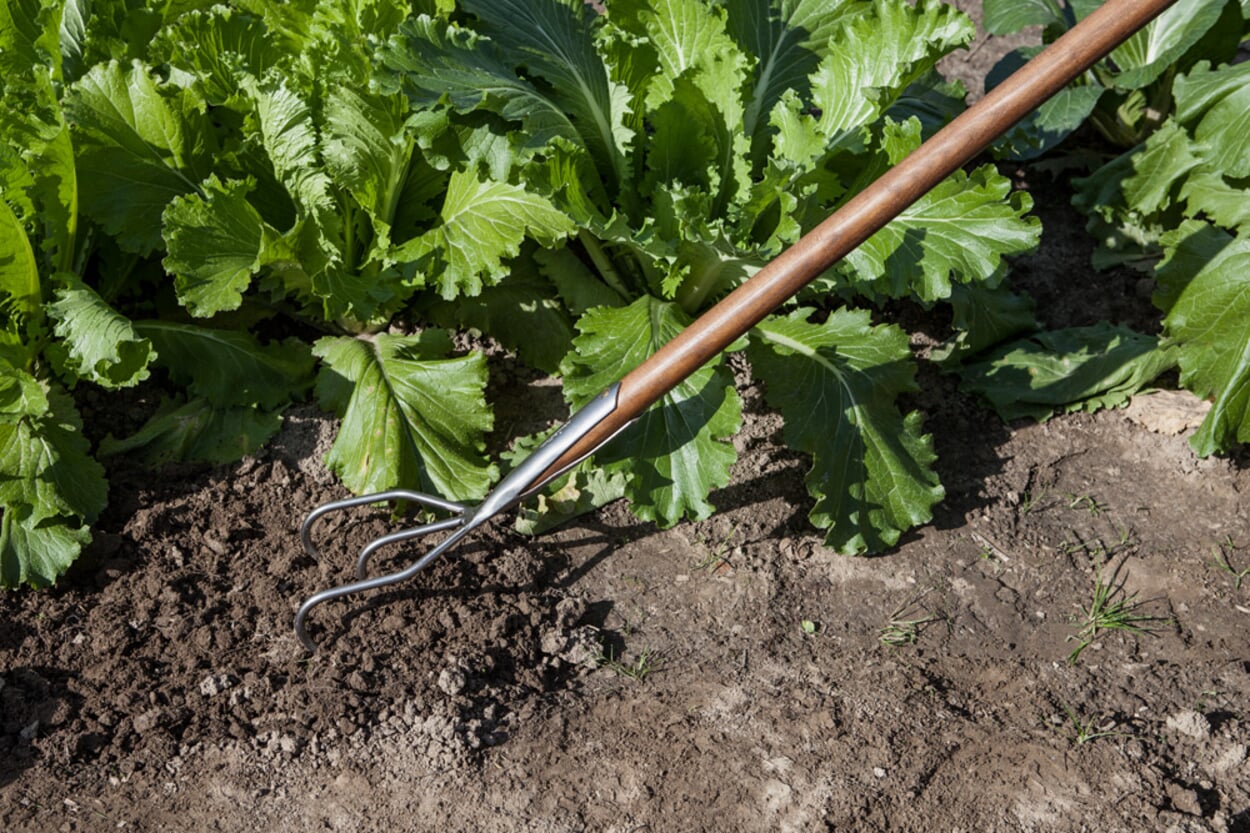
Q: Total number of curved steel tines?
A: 3